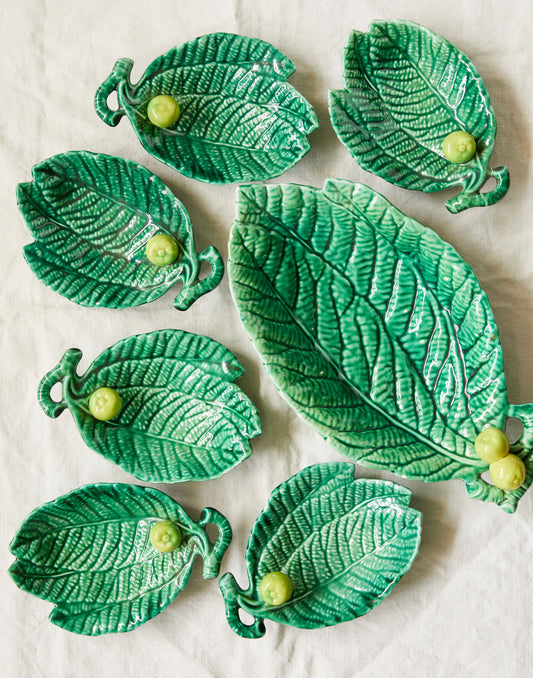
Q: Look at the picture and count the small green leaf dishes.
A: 6